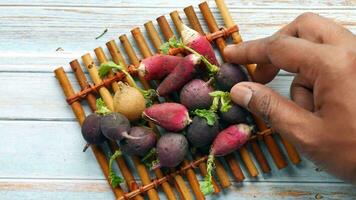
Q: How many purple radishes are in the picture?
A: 8